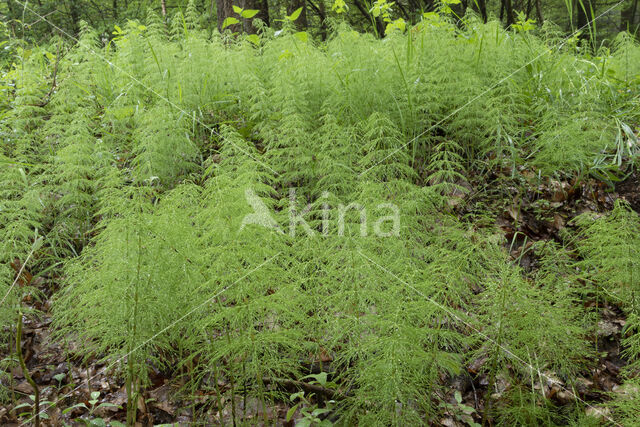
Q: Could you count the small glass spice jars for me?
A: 0